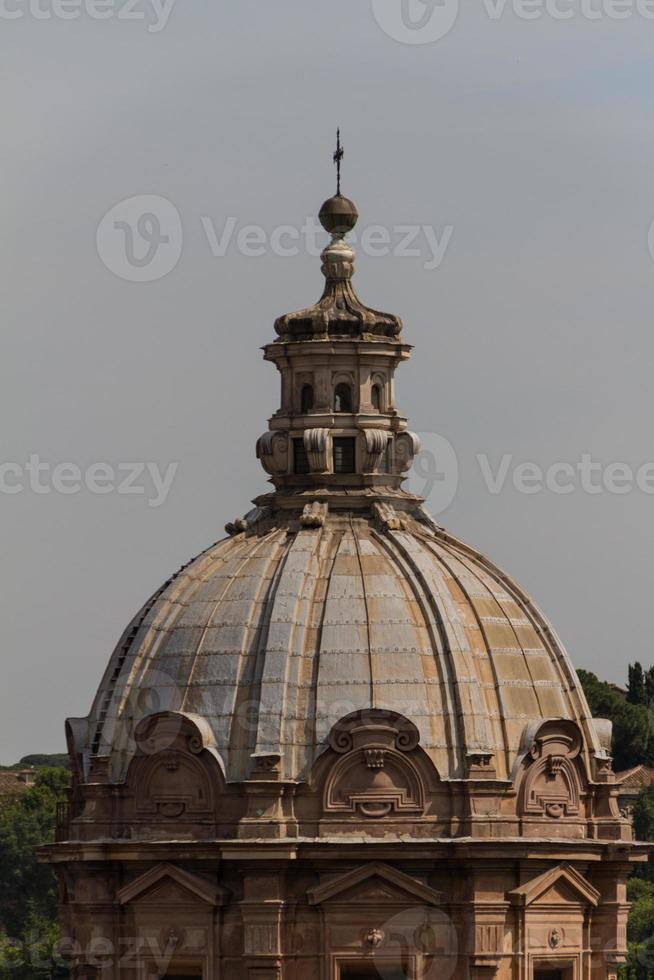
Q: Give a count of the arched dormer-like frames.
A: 3